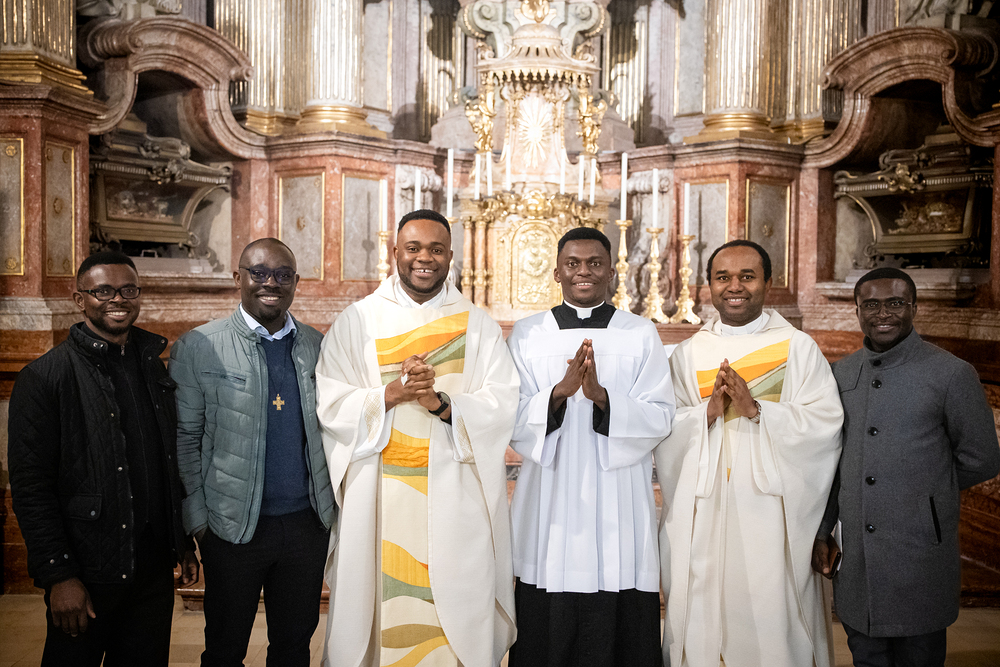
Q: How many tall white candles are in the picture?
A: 12